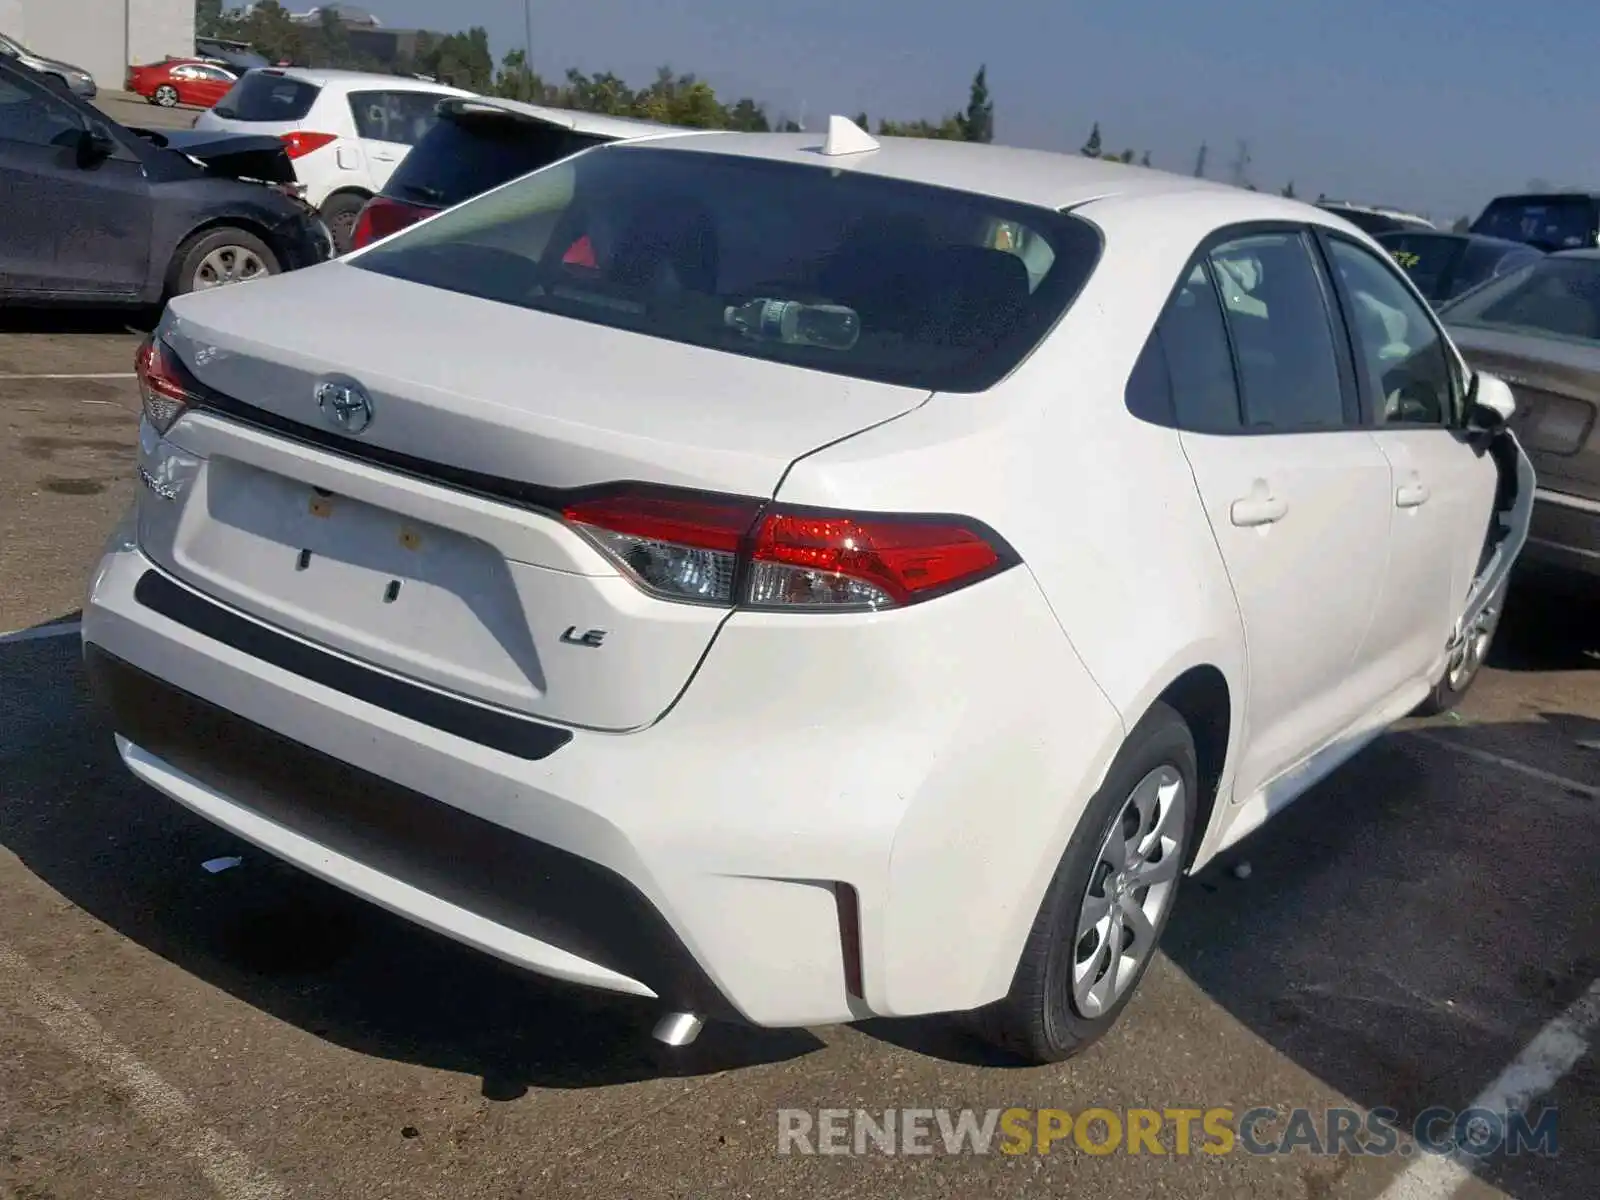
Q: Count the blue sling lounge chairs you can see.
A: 0